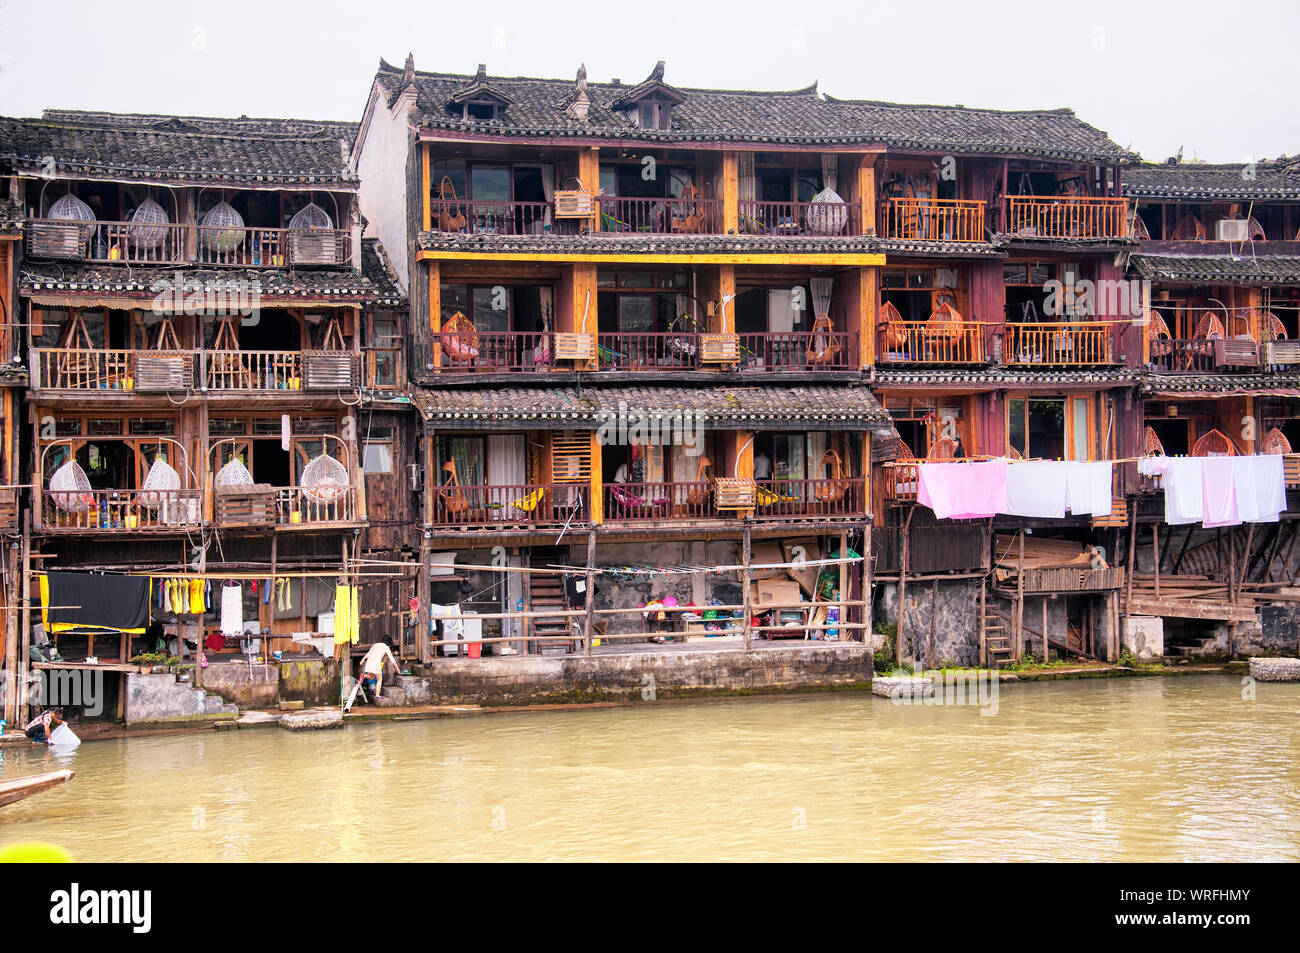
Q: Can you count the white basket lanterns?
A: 9